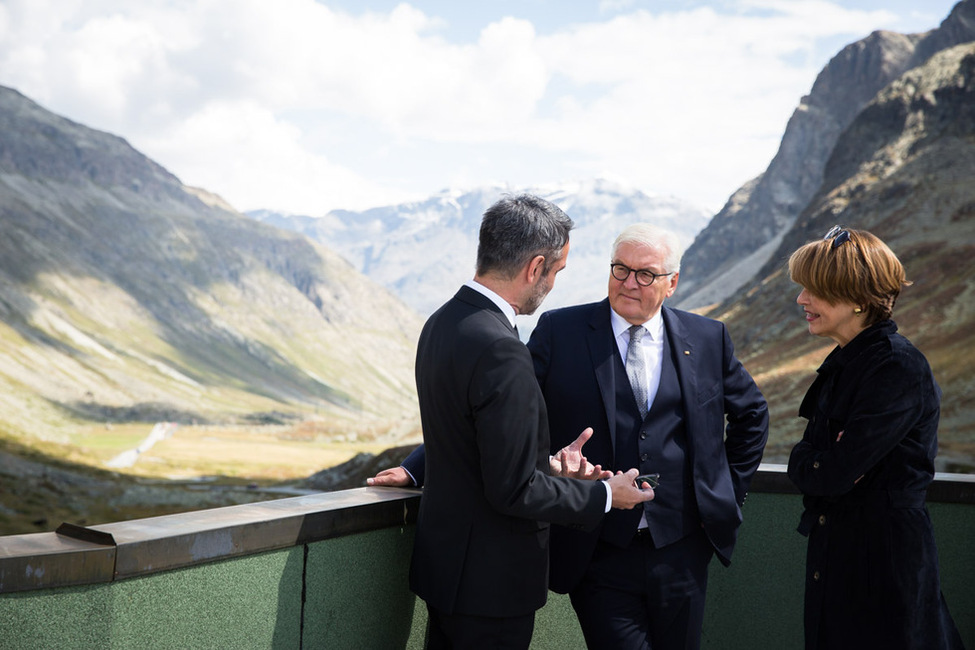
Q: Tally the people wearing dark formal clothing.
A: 3